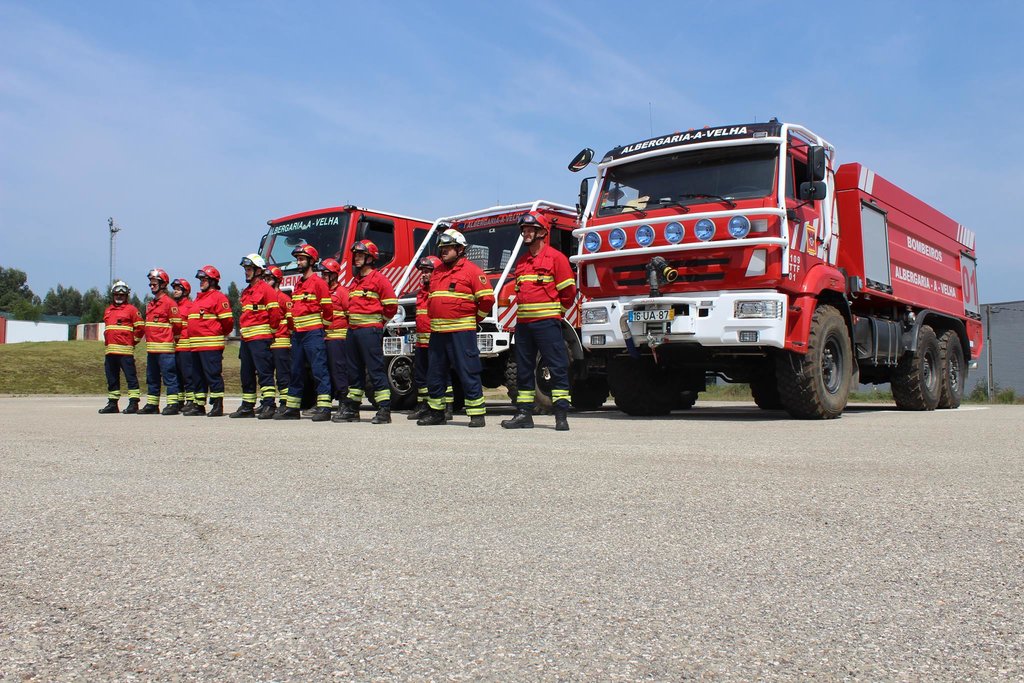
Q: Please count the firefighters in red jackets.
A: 12